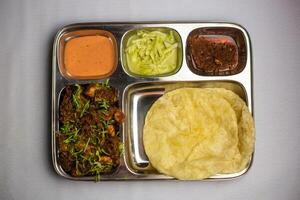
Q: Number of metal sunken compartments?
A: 5